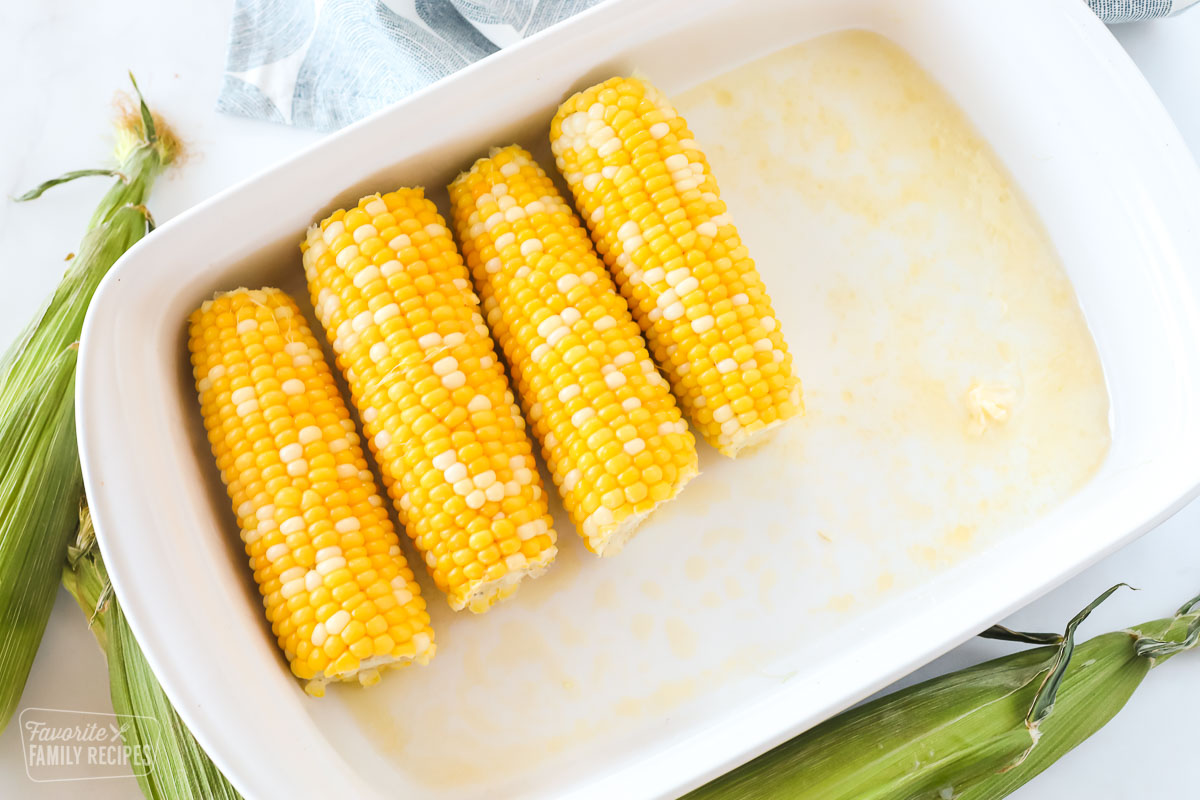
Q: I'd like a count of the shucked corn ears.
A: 4